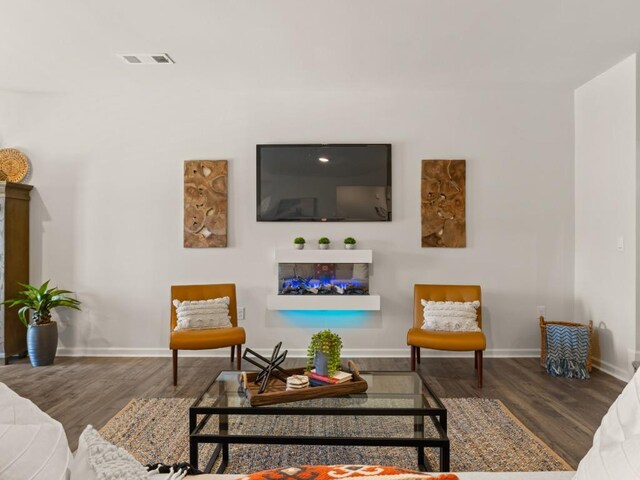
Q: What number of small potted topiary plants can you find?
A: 3